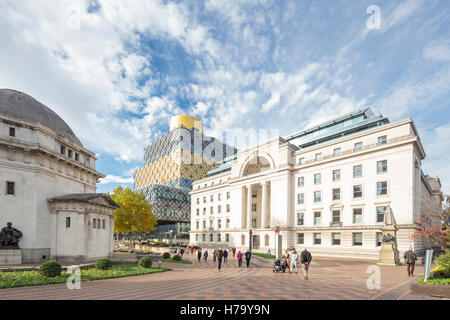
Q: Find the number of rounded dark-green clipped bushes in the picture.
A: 5